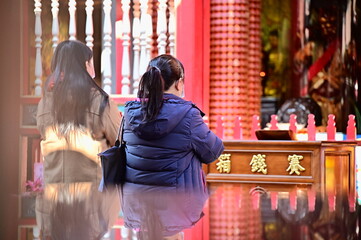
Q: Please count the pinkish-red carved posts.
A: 8